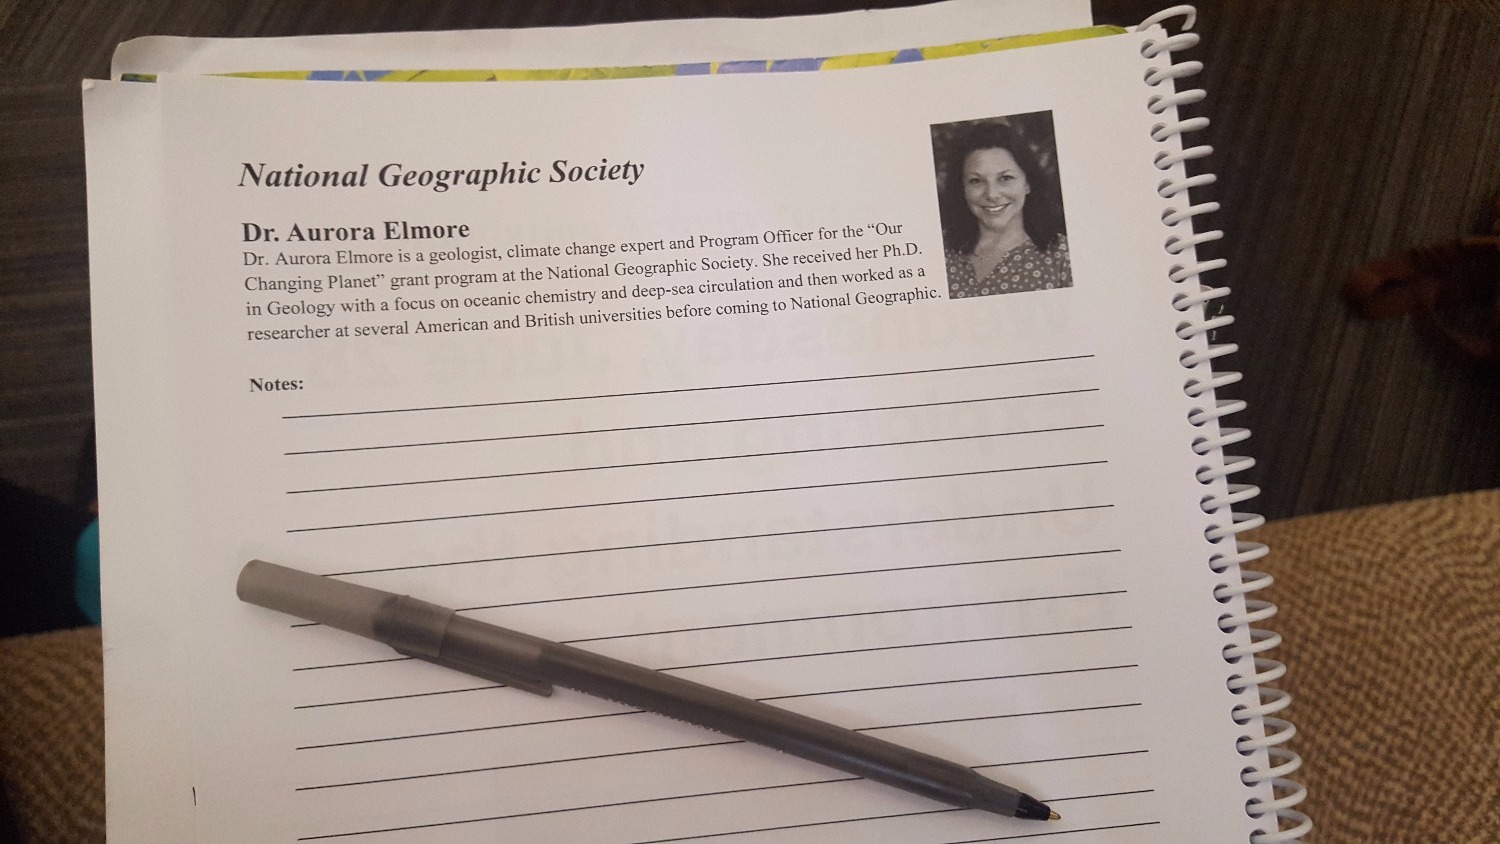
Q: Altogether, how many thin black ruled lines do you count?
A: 13